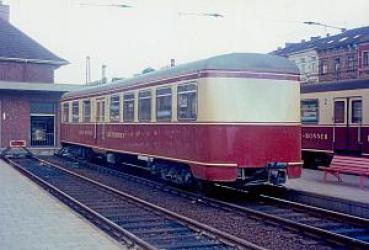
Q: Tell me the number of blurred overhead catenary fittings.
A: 3